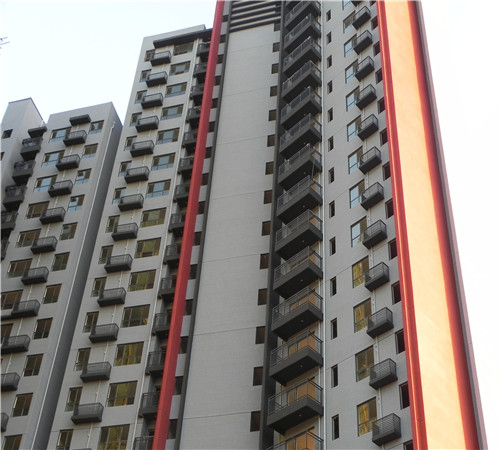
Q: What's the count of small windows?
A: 13